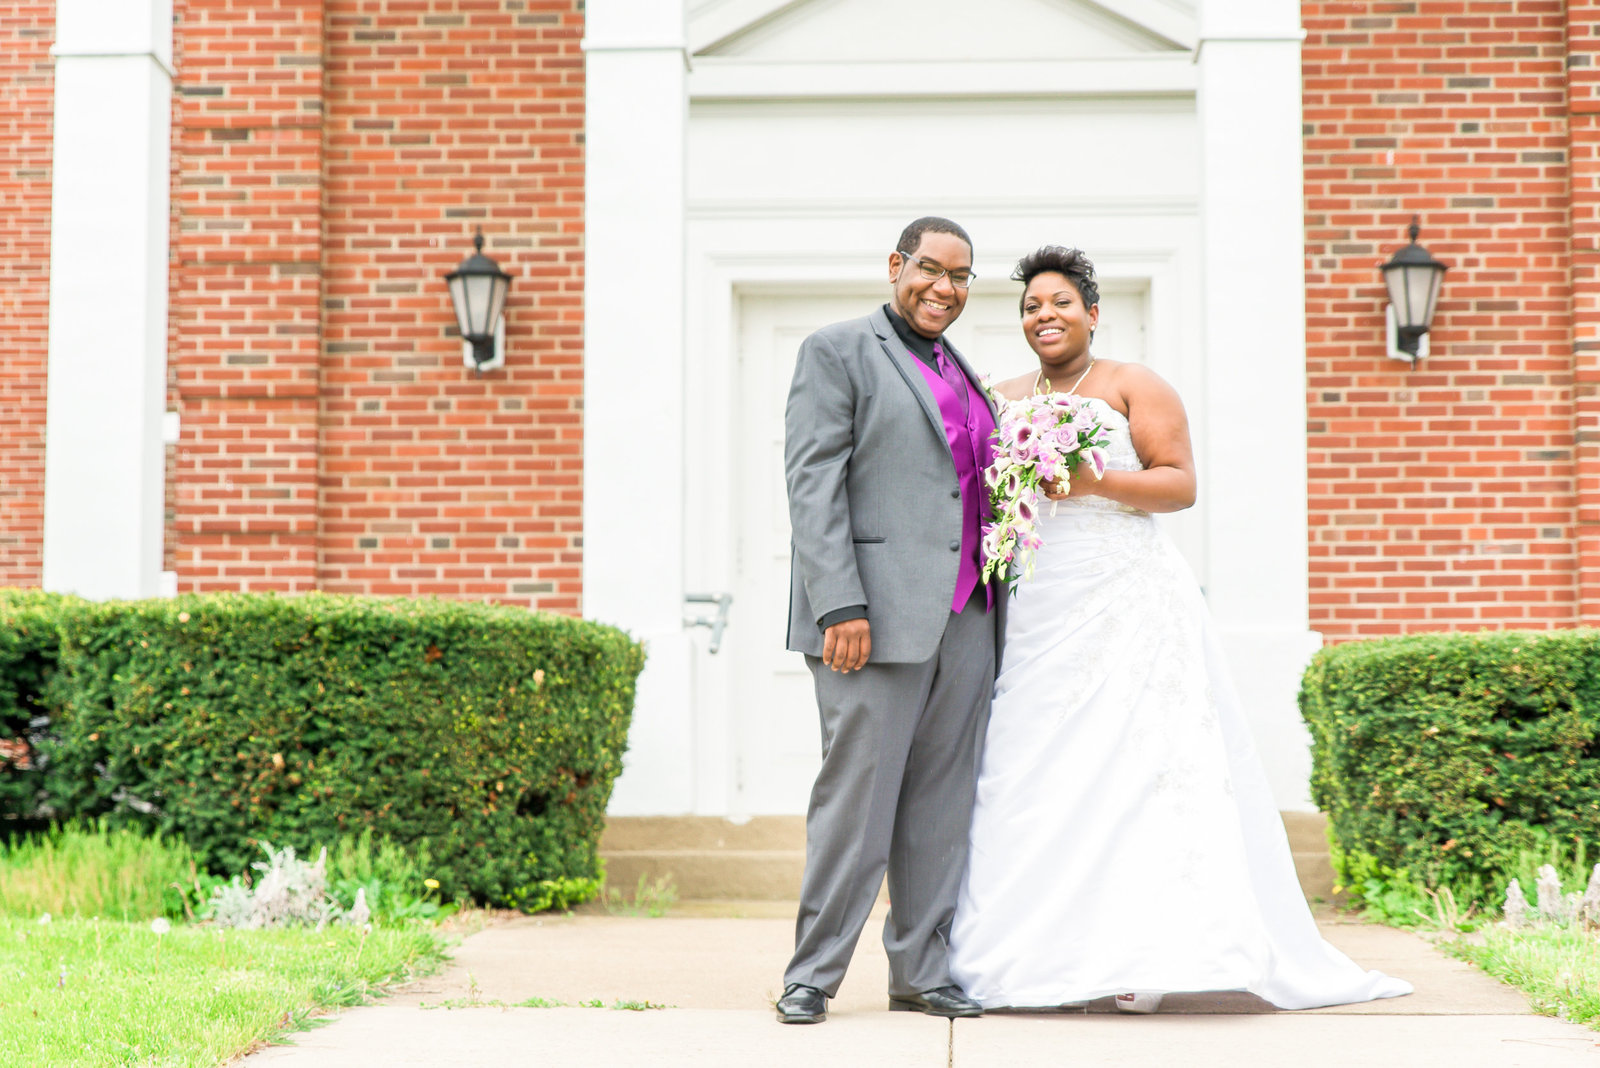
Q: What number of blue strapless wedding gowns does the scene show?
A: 0